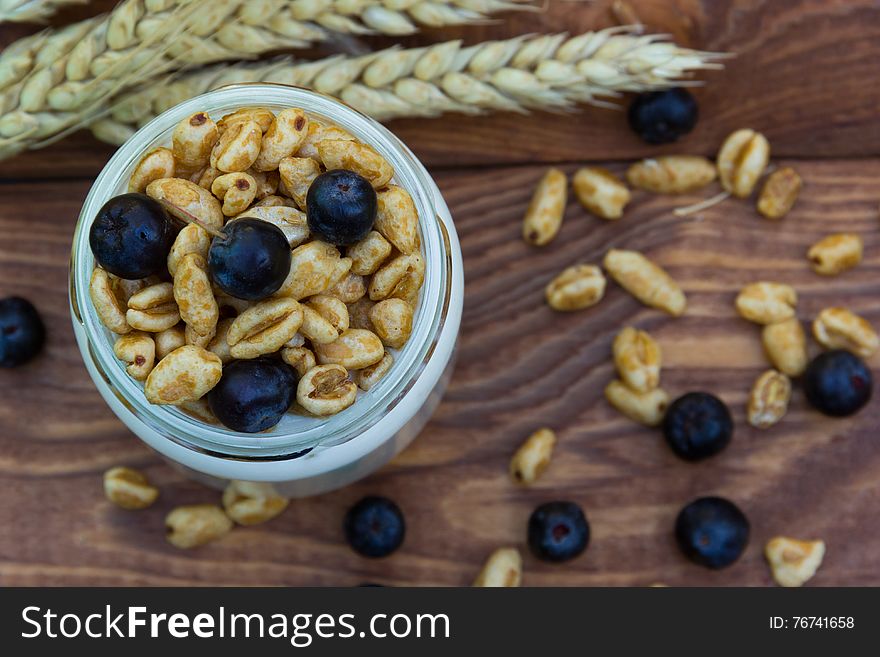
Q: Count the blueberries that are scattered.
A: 7